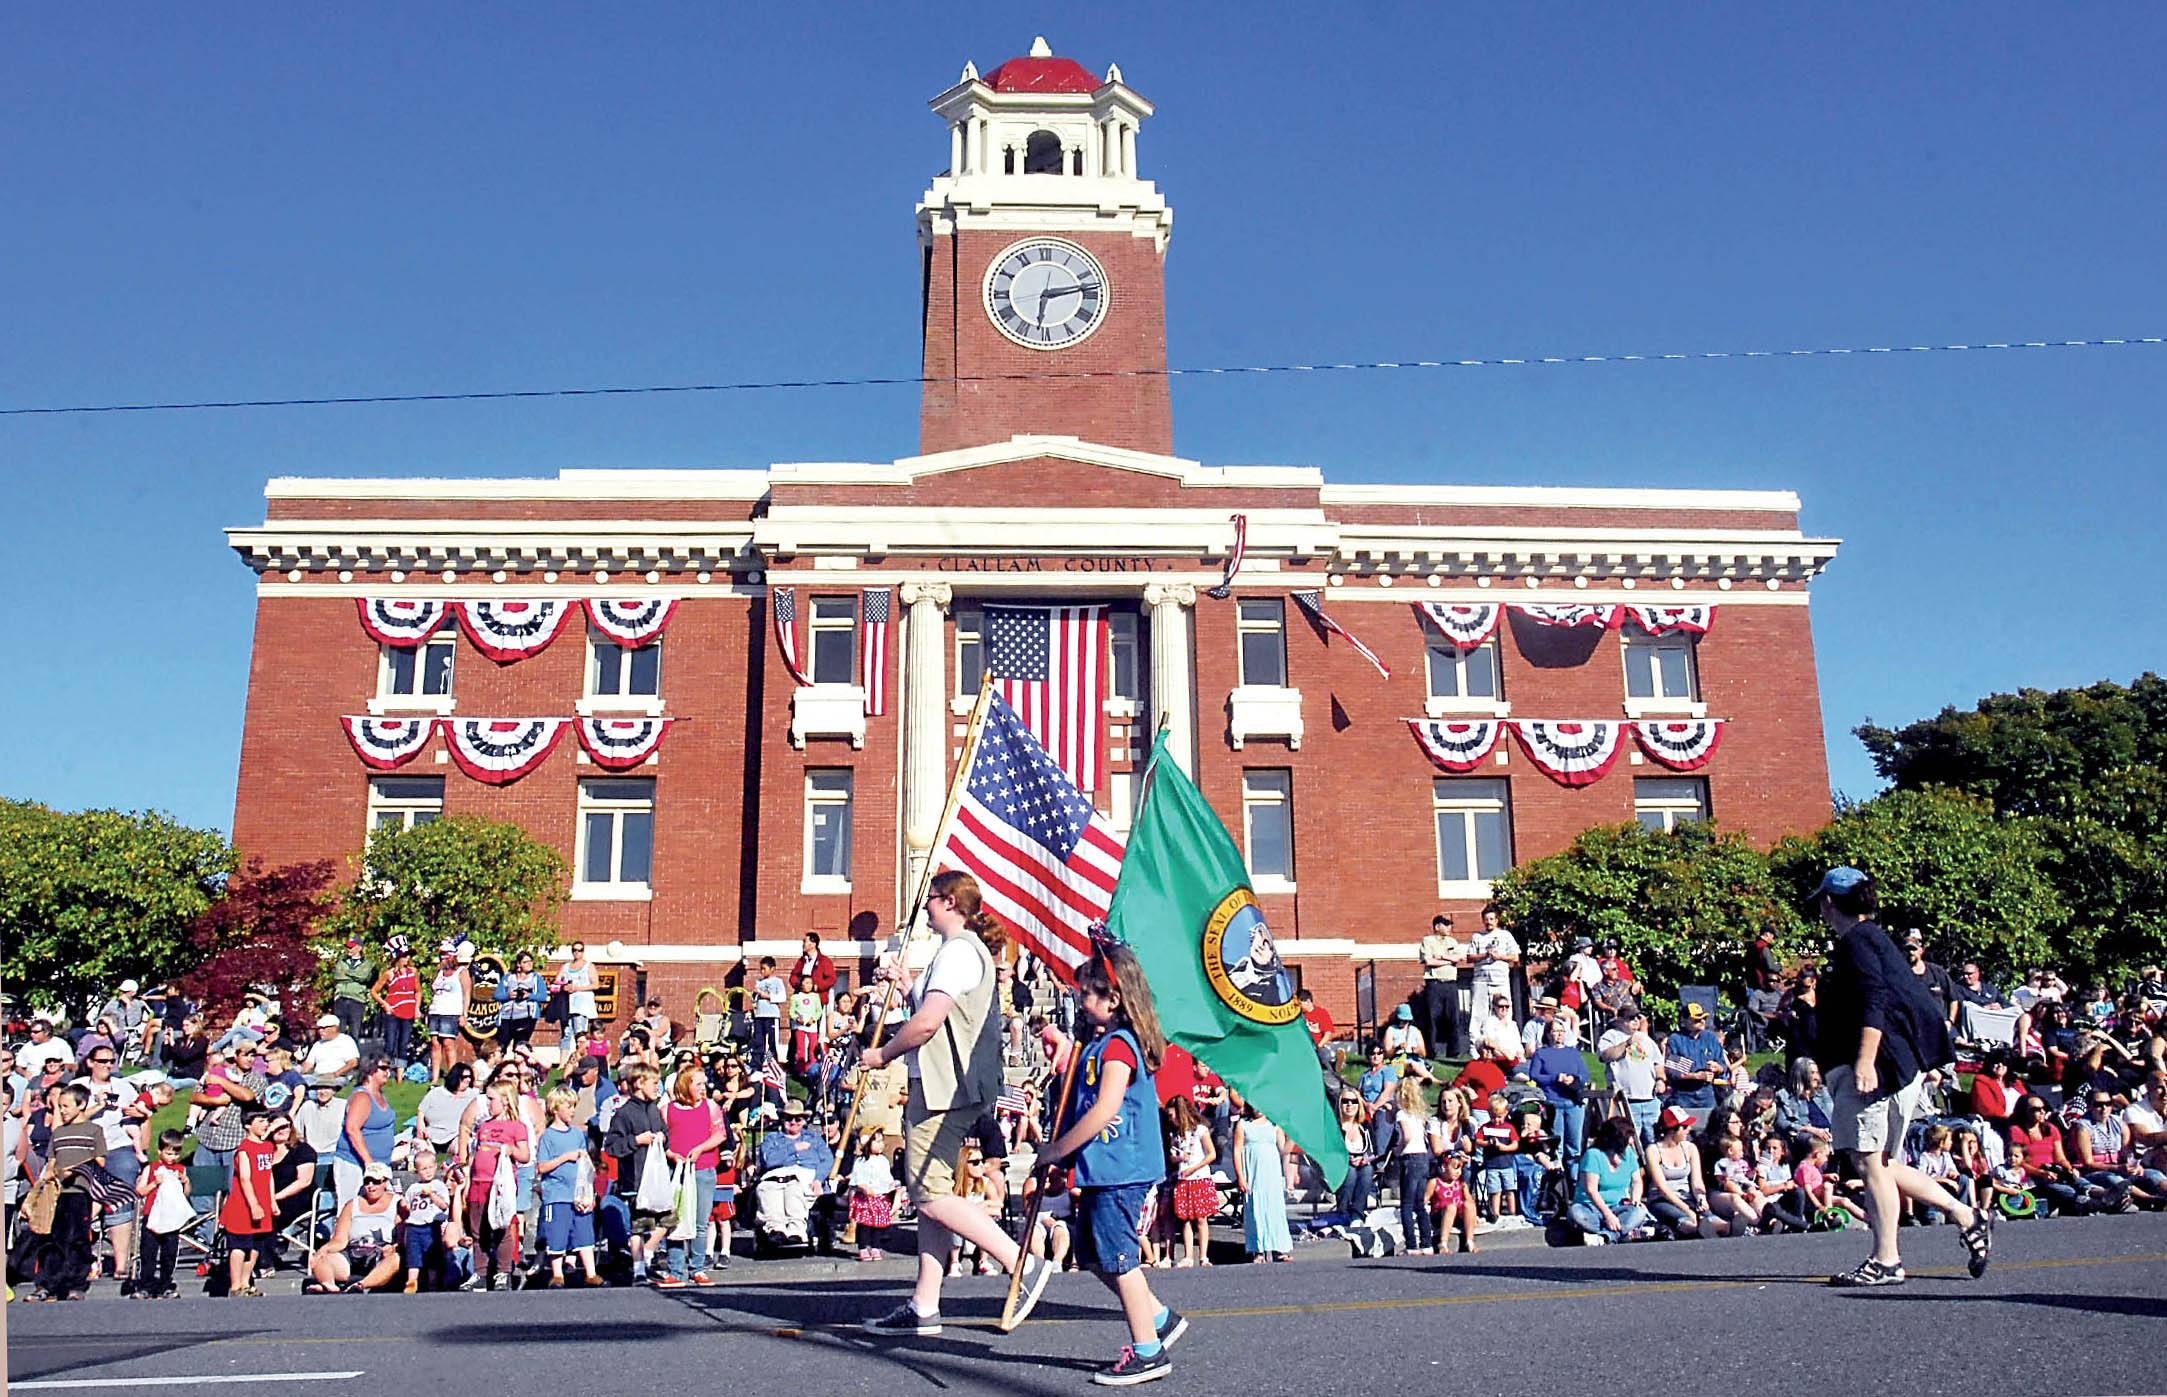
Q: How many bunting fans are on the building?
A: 12